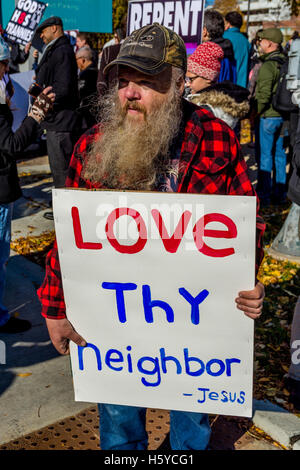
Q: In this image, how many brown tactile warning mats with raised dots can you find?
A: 1